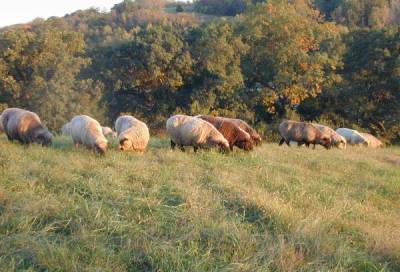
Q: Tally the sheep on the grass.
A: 11